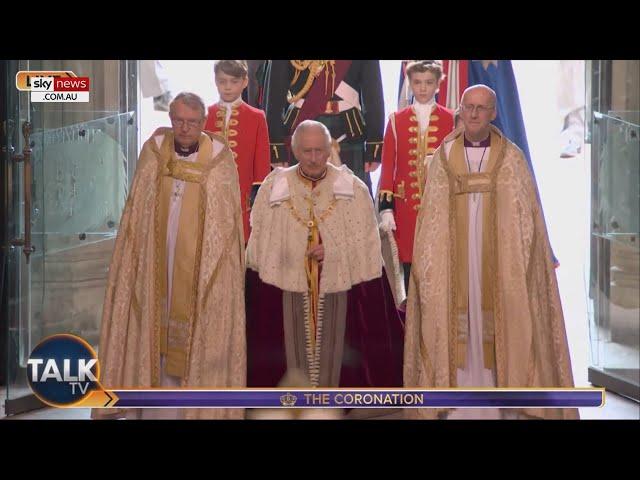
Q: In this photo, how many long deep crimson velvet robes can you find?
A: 1